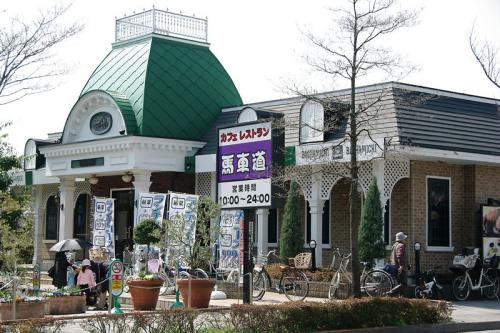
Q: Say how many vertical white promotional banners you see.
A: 4